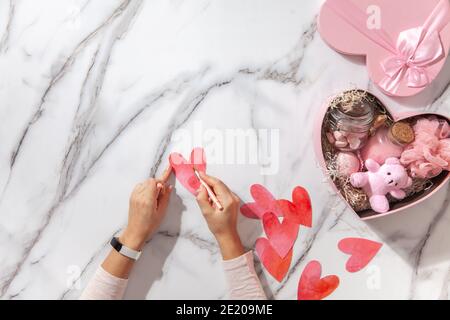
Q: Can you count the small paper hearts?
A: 7